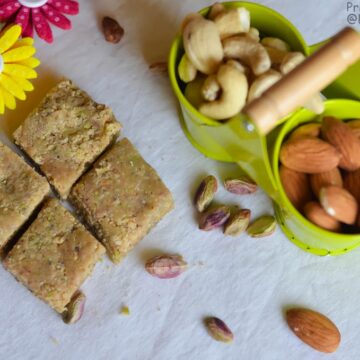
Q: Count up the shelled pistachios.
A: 8